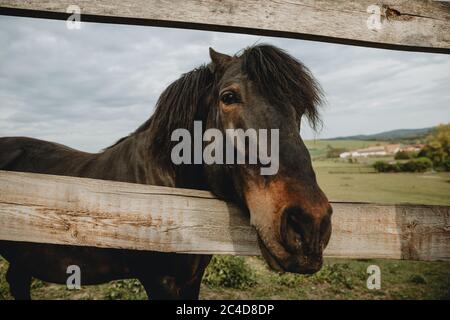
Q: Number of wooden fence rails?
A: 2